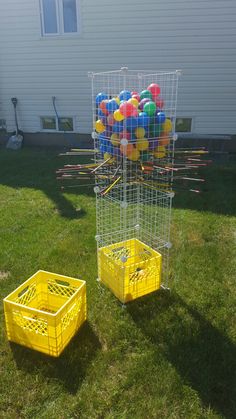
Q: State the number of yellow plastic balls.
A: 11